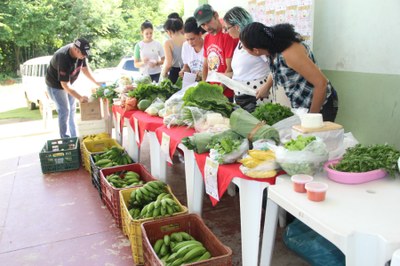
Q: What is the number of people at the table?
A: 7